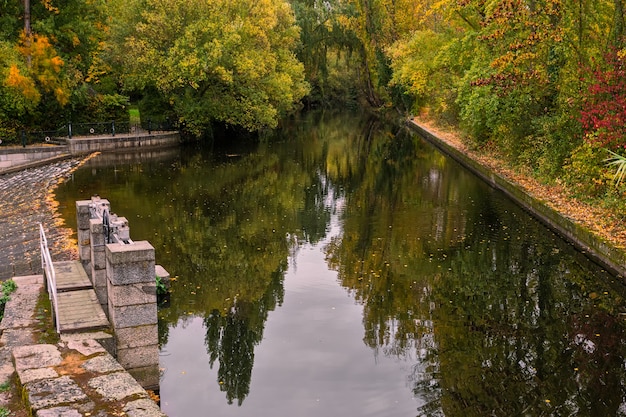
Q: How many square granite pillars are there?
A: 3